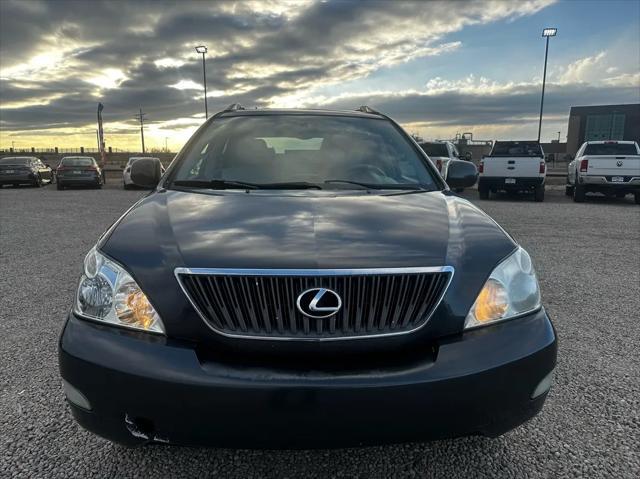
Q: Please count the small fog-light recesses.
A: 2